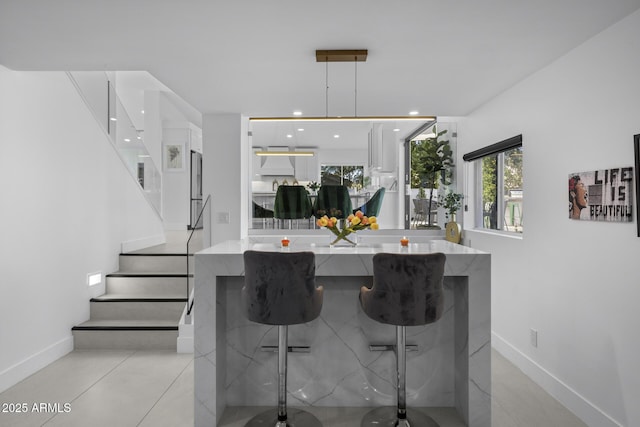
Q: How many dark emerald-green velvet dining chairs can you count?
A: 4